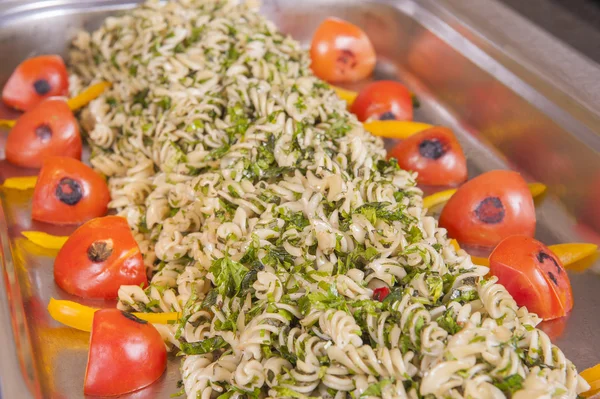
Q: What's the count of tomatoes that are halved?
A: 10